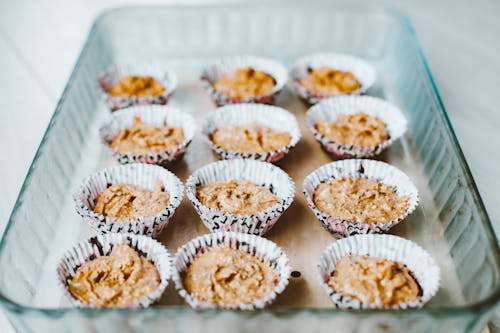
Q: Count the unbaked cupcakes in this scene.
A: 12